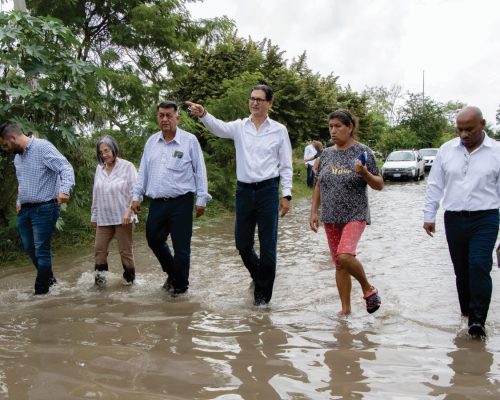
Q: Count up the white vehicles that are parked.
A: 2